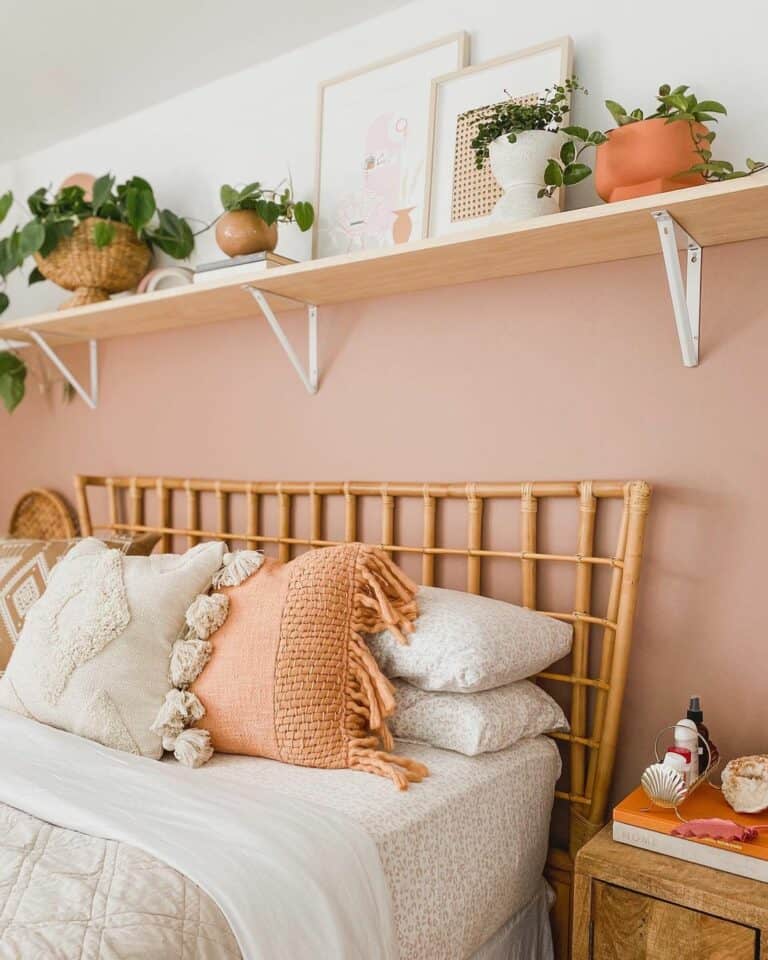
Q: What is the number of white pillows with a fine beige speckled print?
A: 2